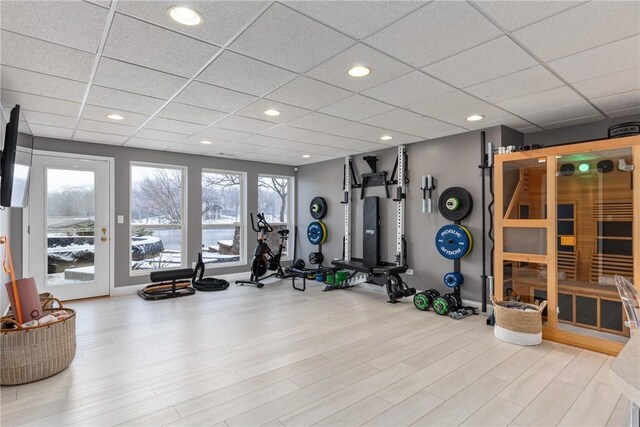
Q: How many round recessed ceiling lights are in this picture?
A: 8